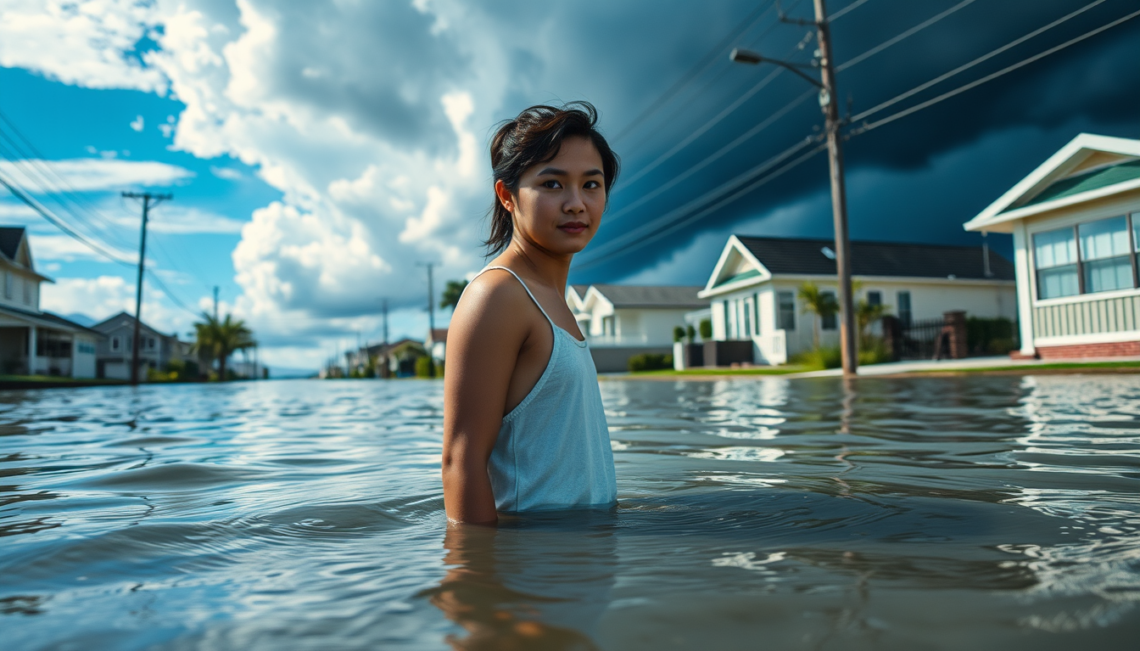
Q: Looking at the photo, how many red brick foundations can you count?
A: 1